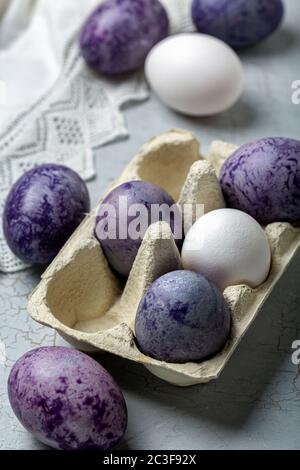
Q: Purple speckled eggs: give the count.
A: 7